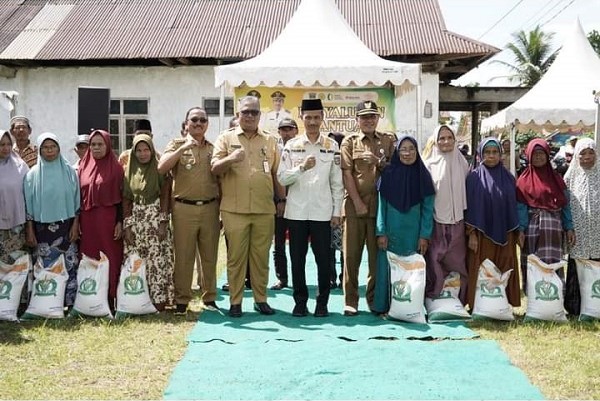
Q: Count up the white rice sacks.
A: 9